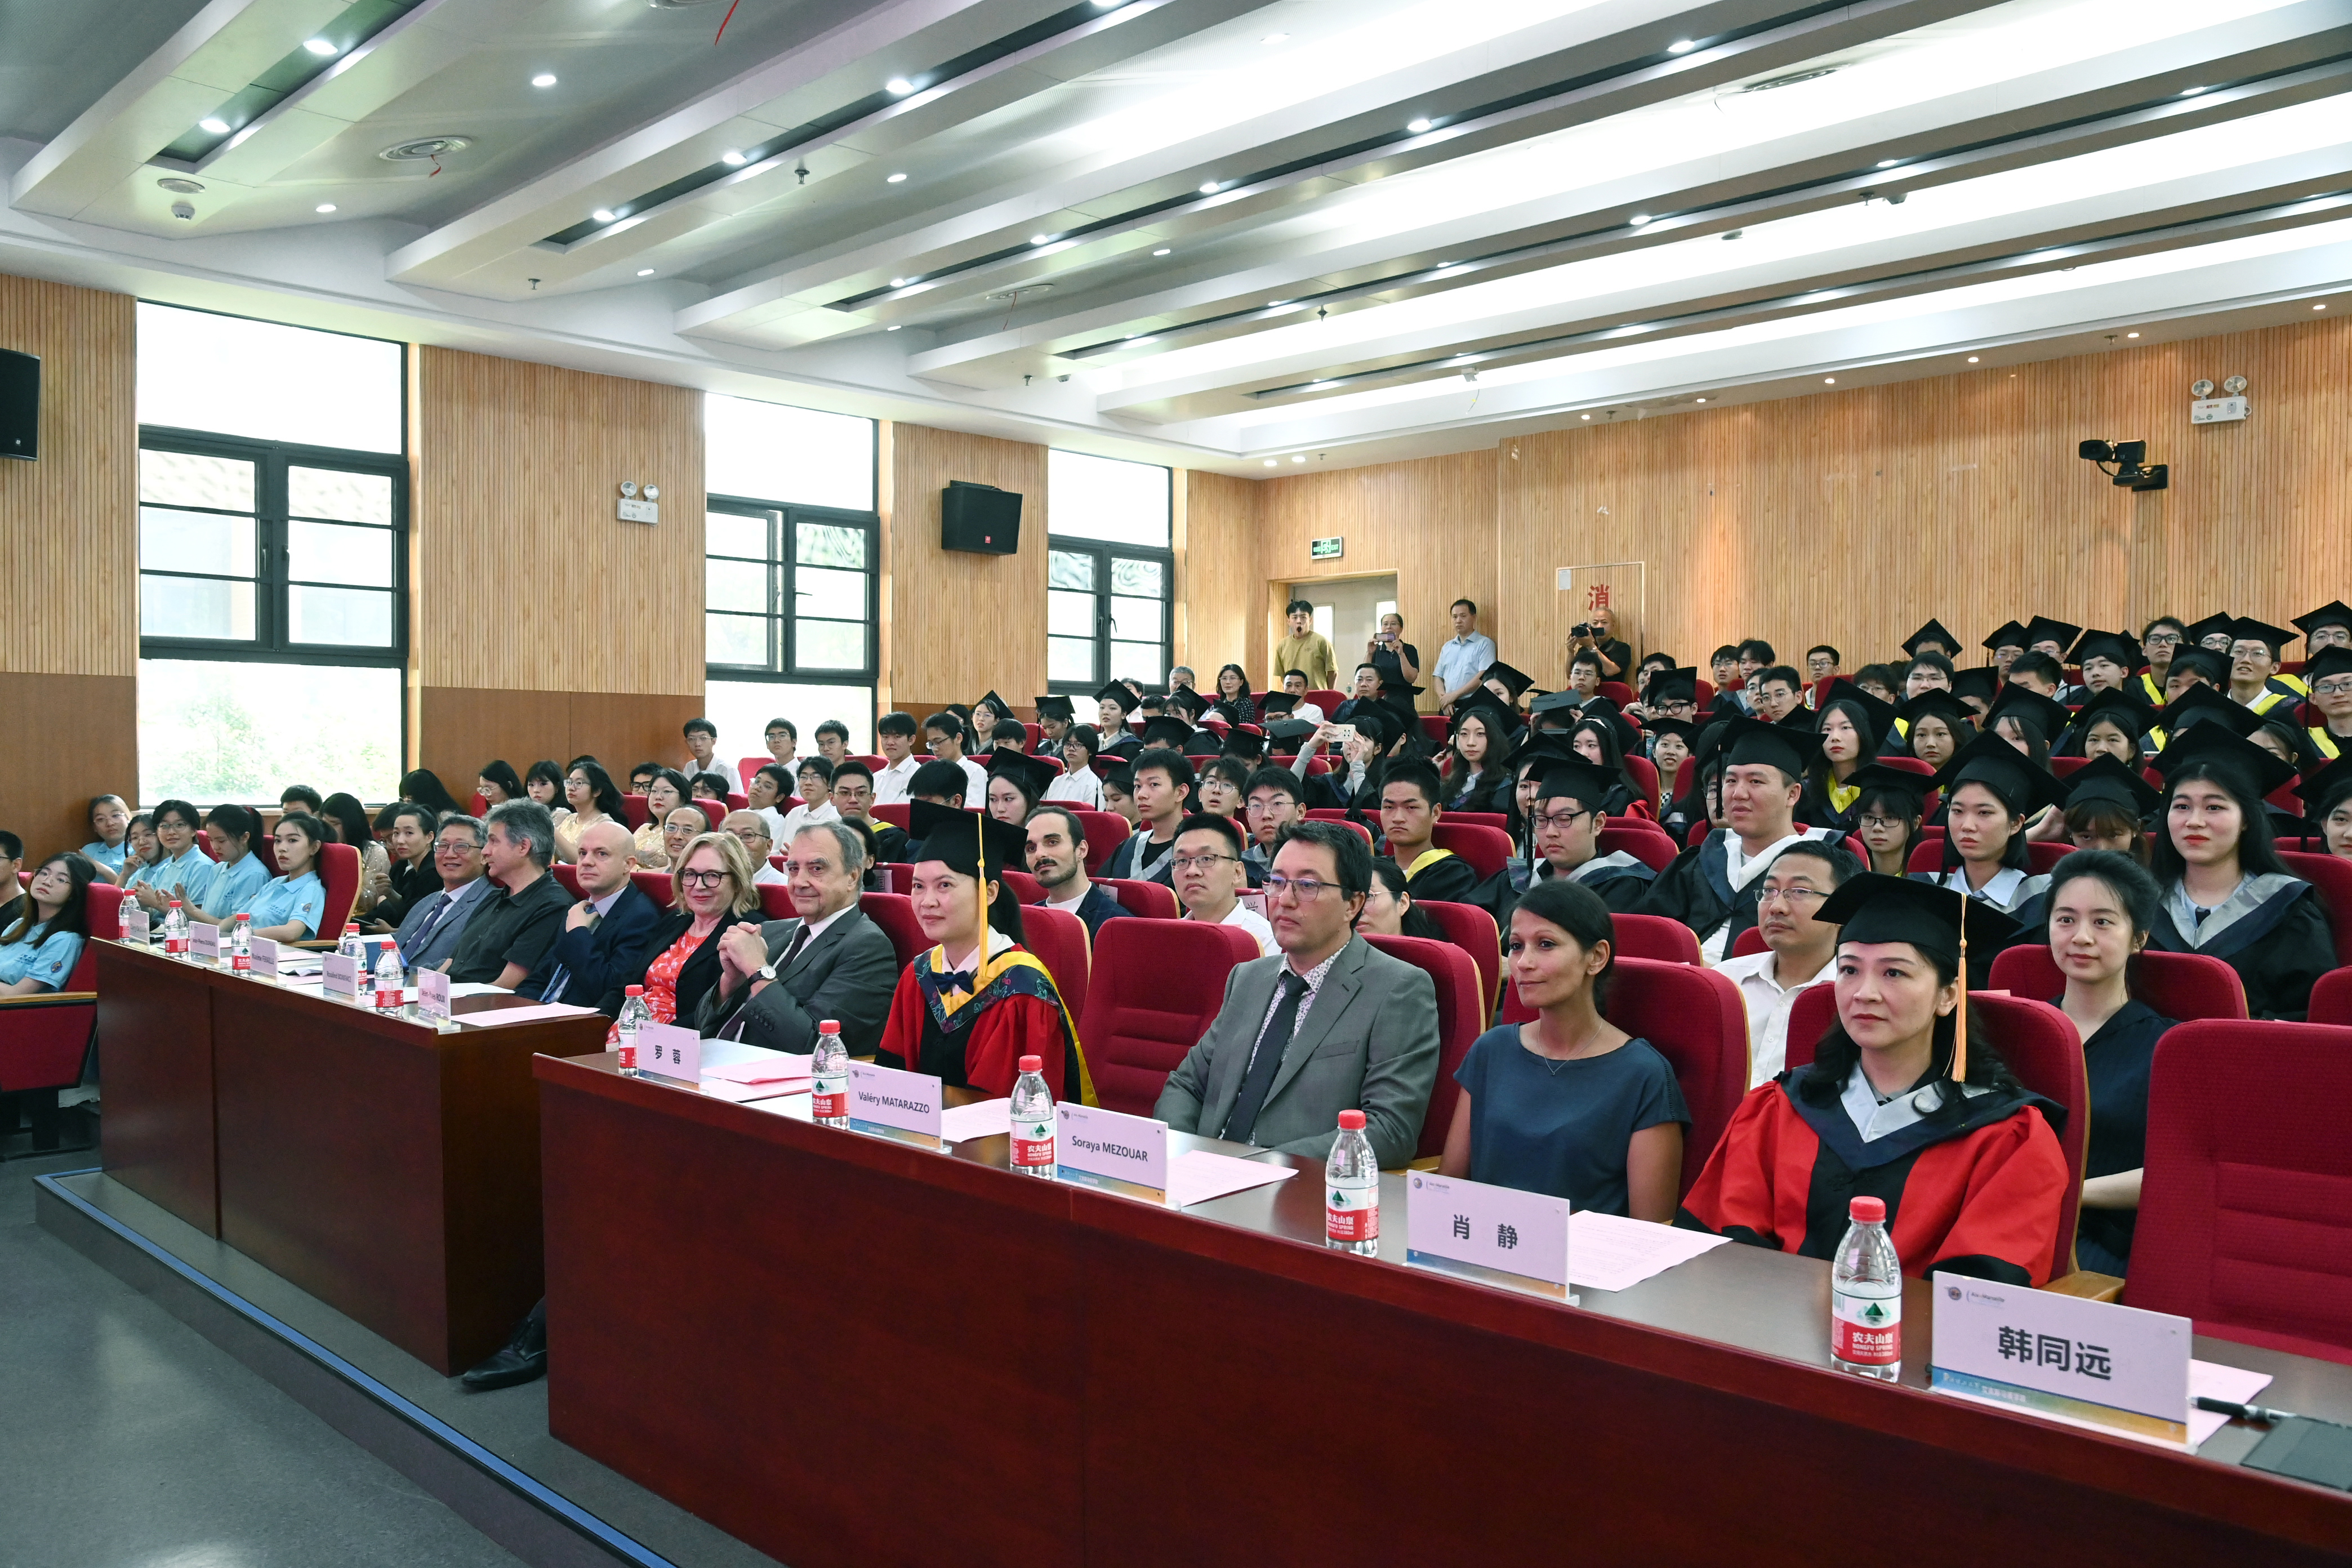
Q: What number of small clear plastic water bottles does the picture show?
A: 10